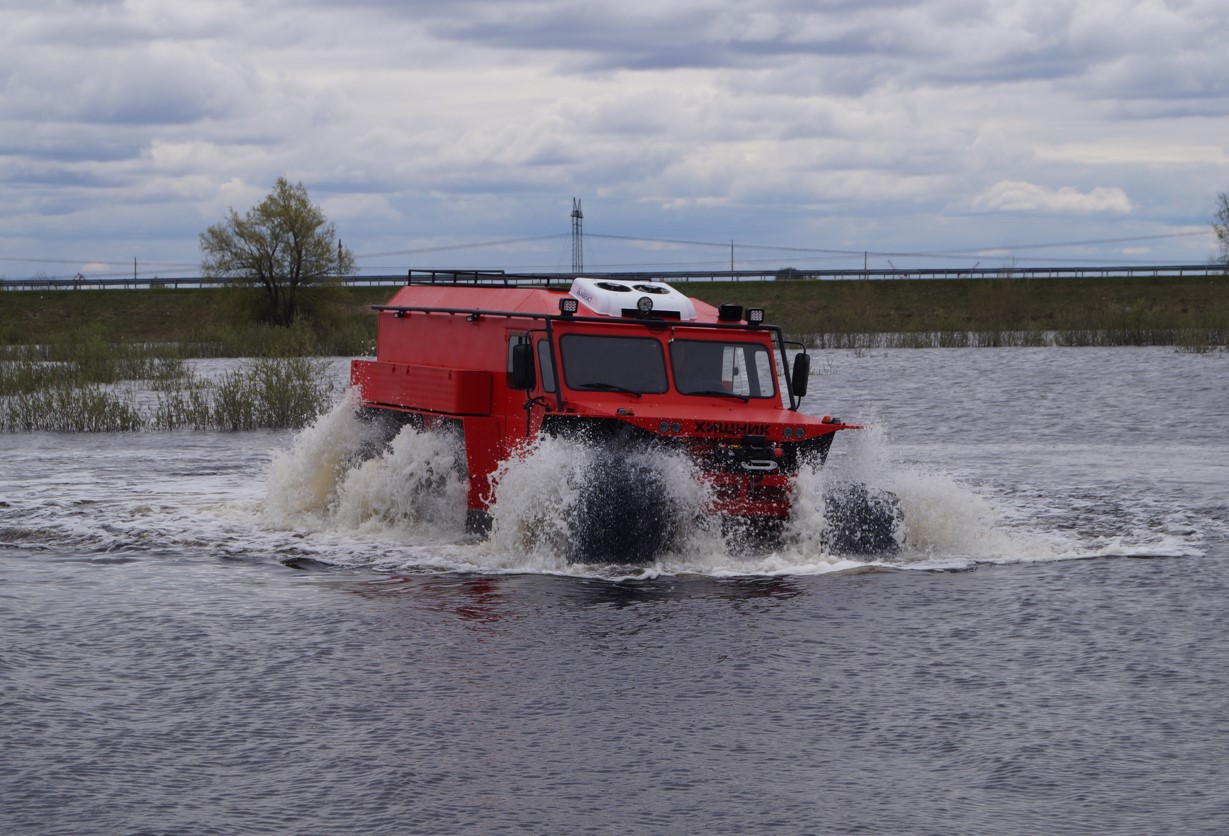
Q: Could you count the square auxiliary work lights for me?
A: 2